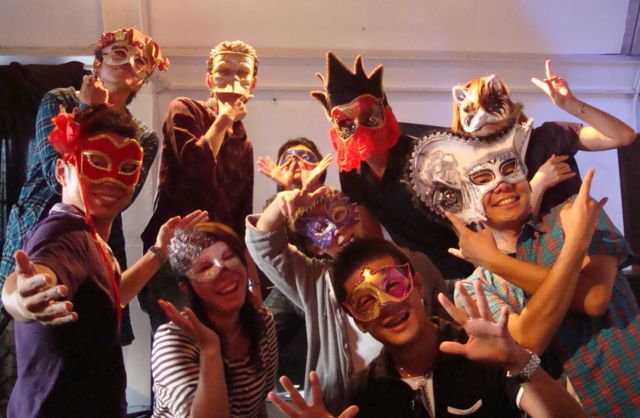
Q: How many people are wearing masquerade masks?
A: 10